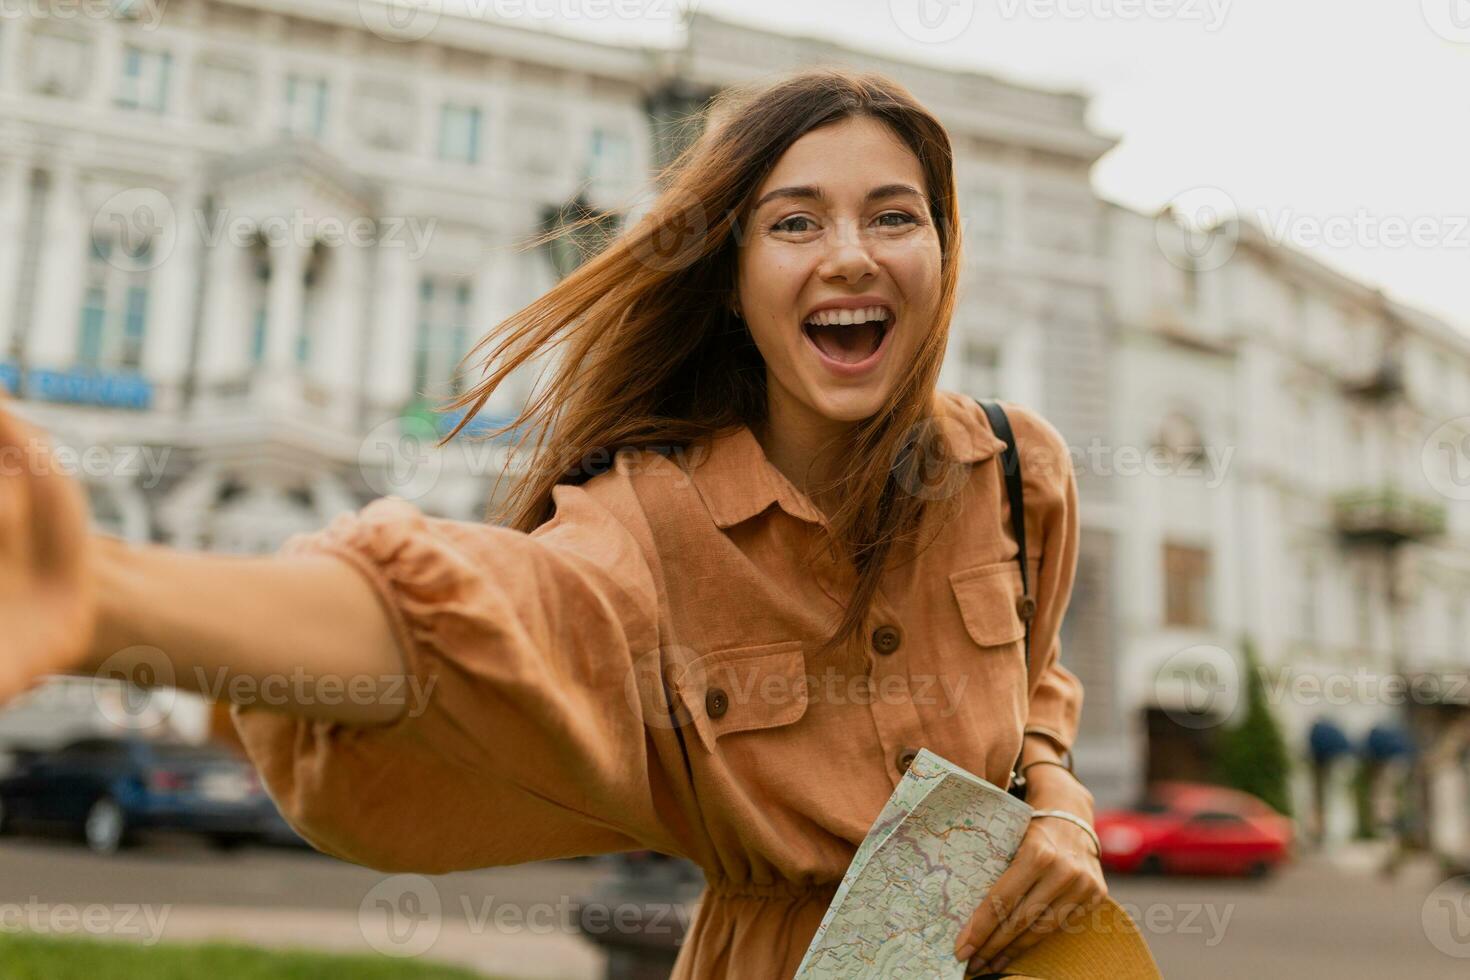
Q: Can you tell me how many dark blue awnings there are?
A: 2